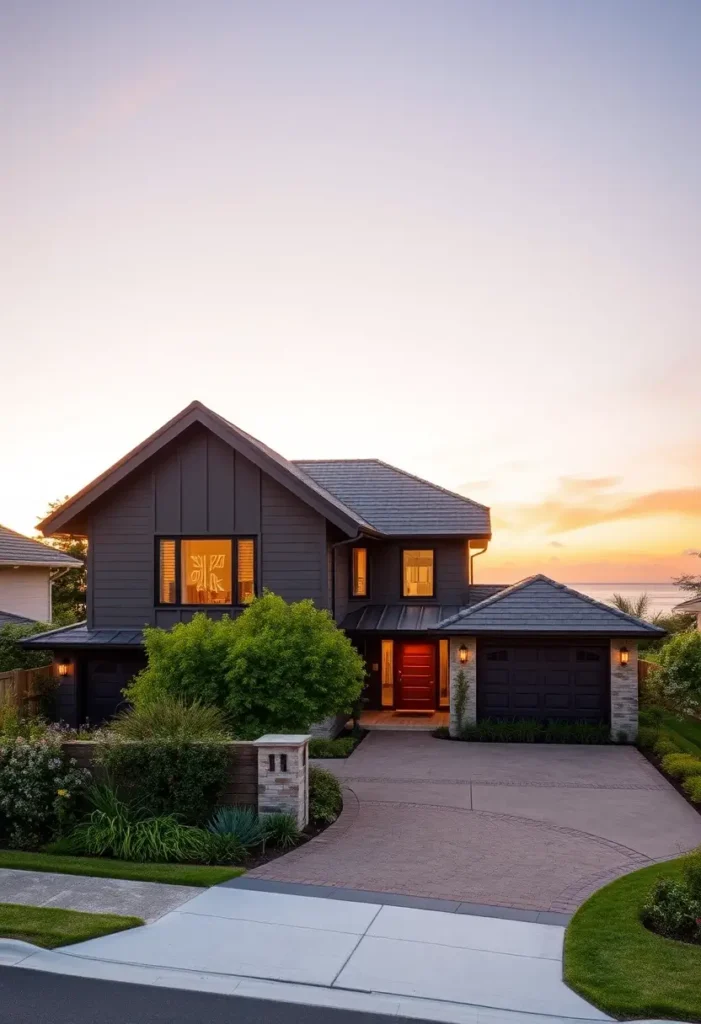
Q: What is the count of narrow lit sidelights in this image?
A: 2